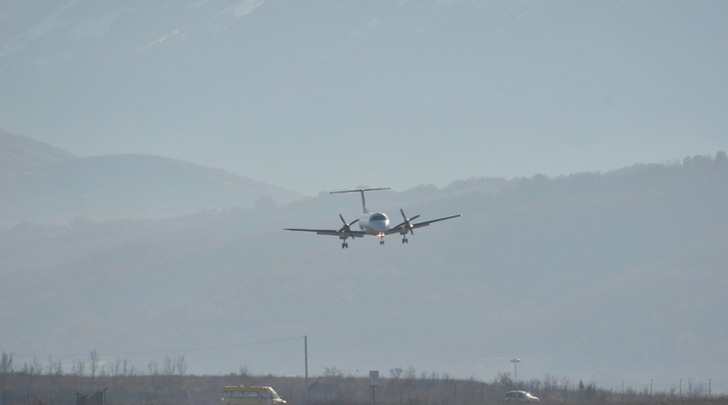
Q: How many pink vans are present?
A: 0